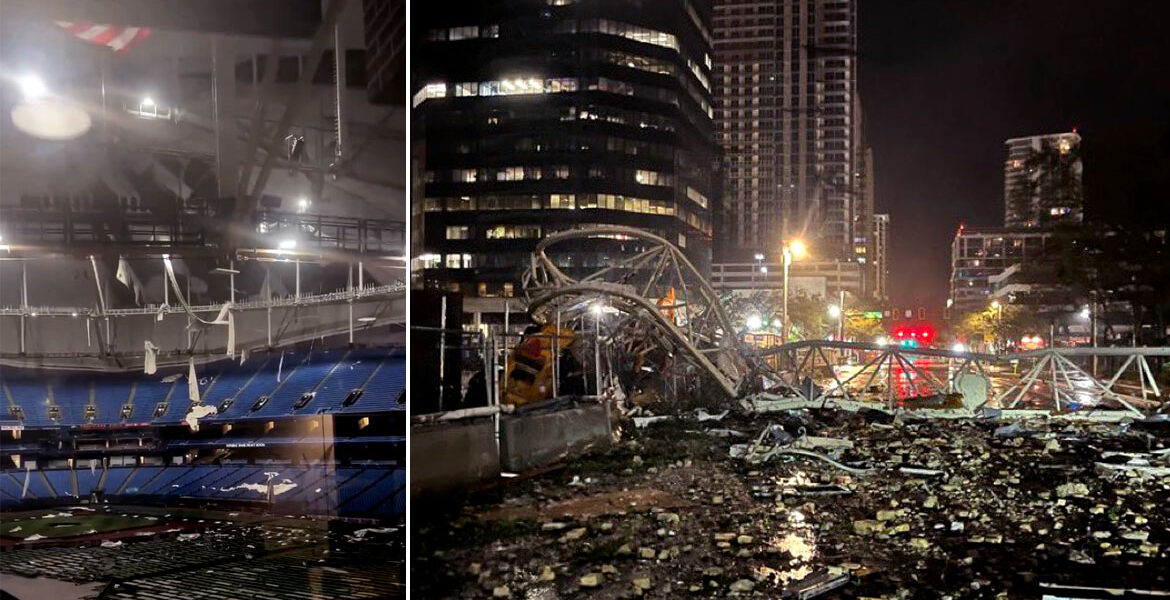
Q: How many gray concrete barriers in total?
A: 2